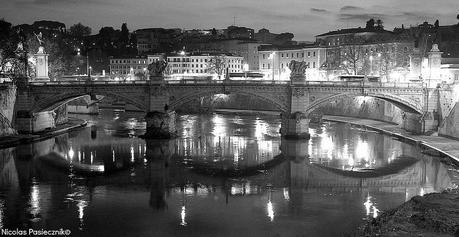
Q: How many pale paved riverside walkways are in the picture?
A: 1